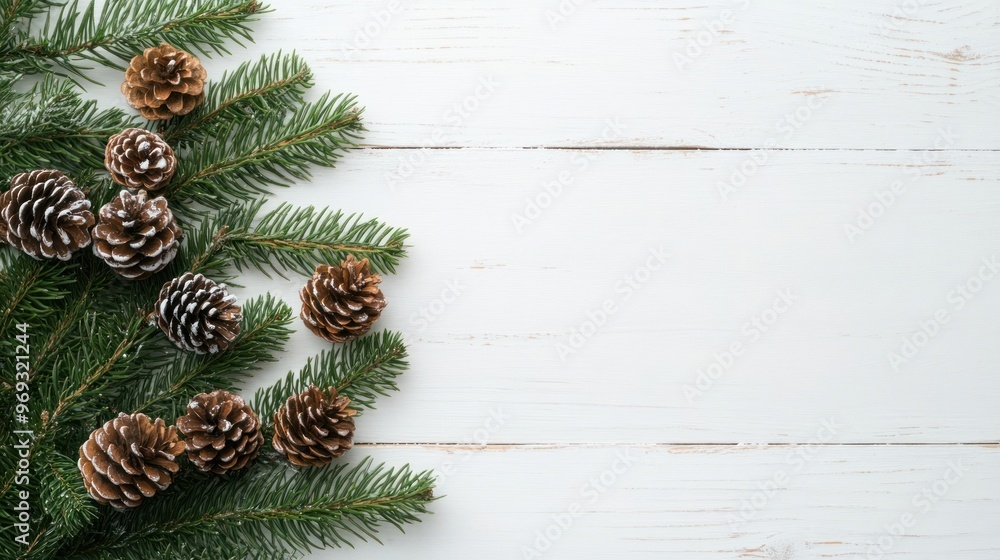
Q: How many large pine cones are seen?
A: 9